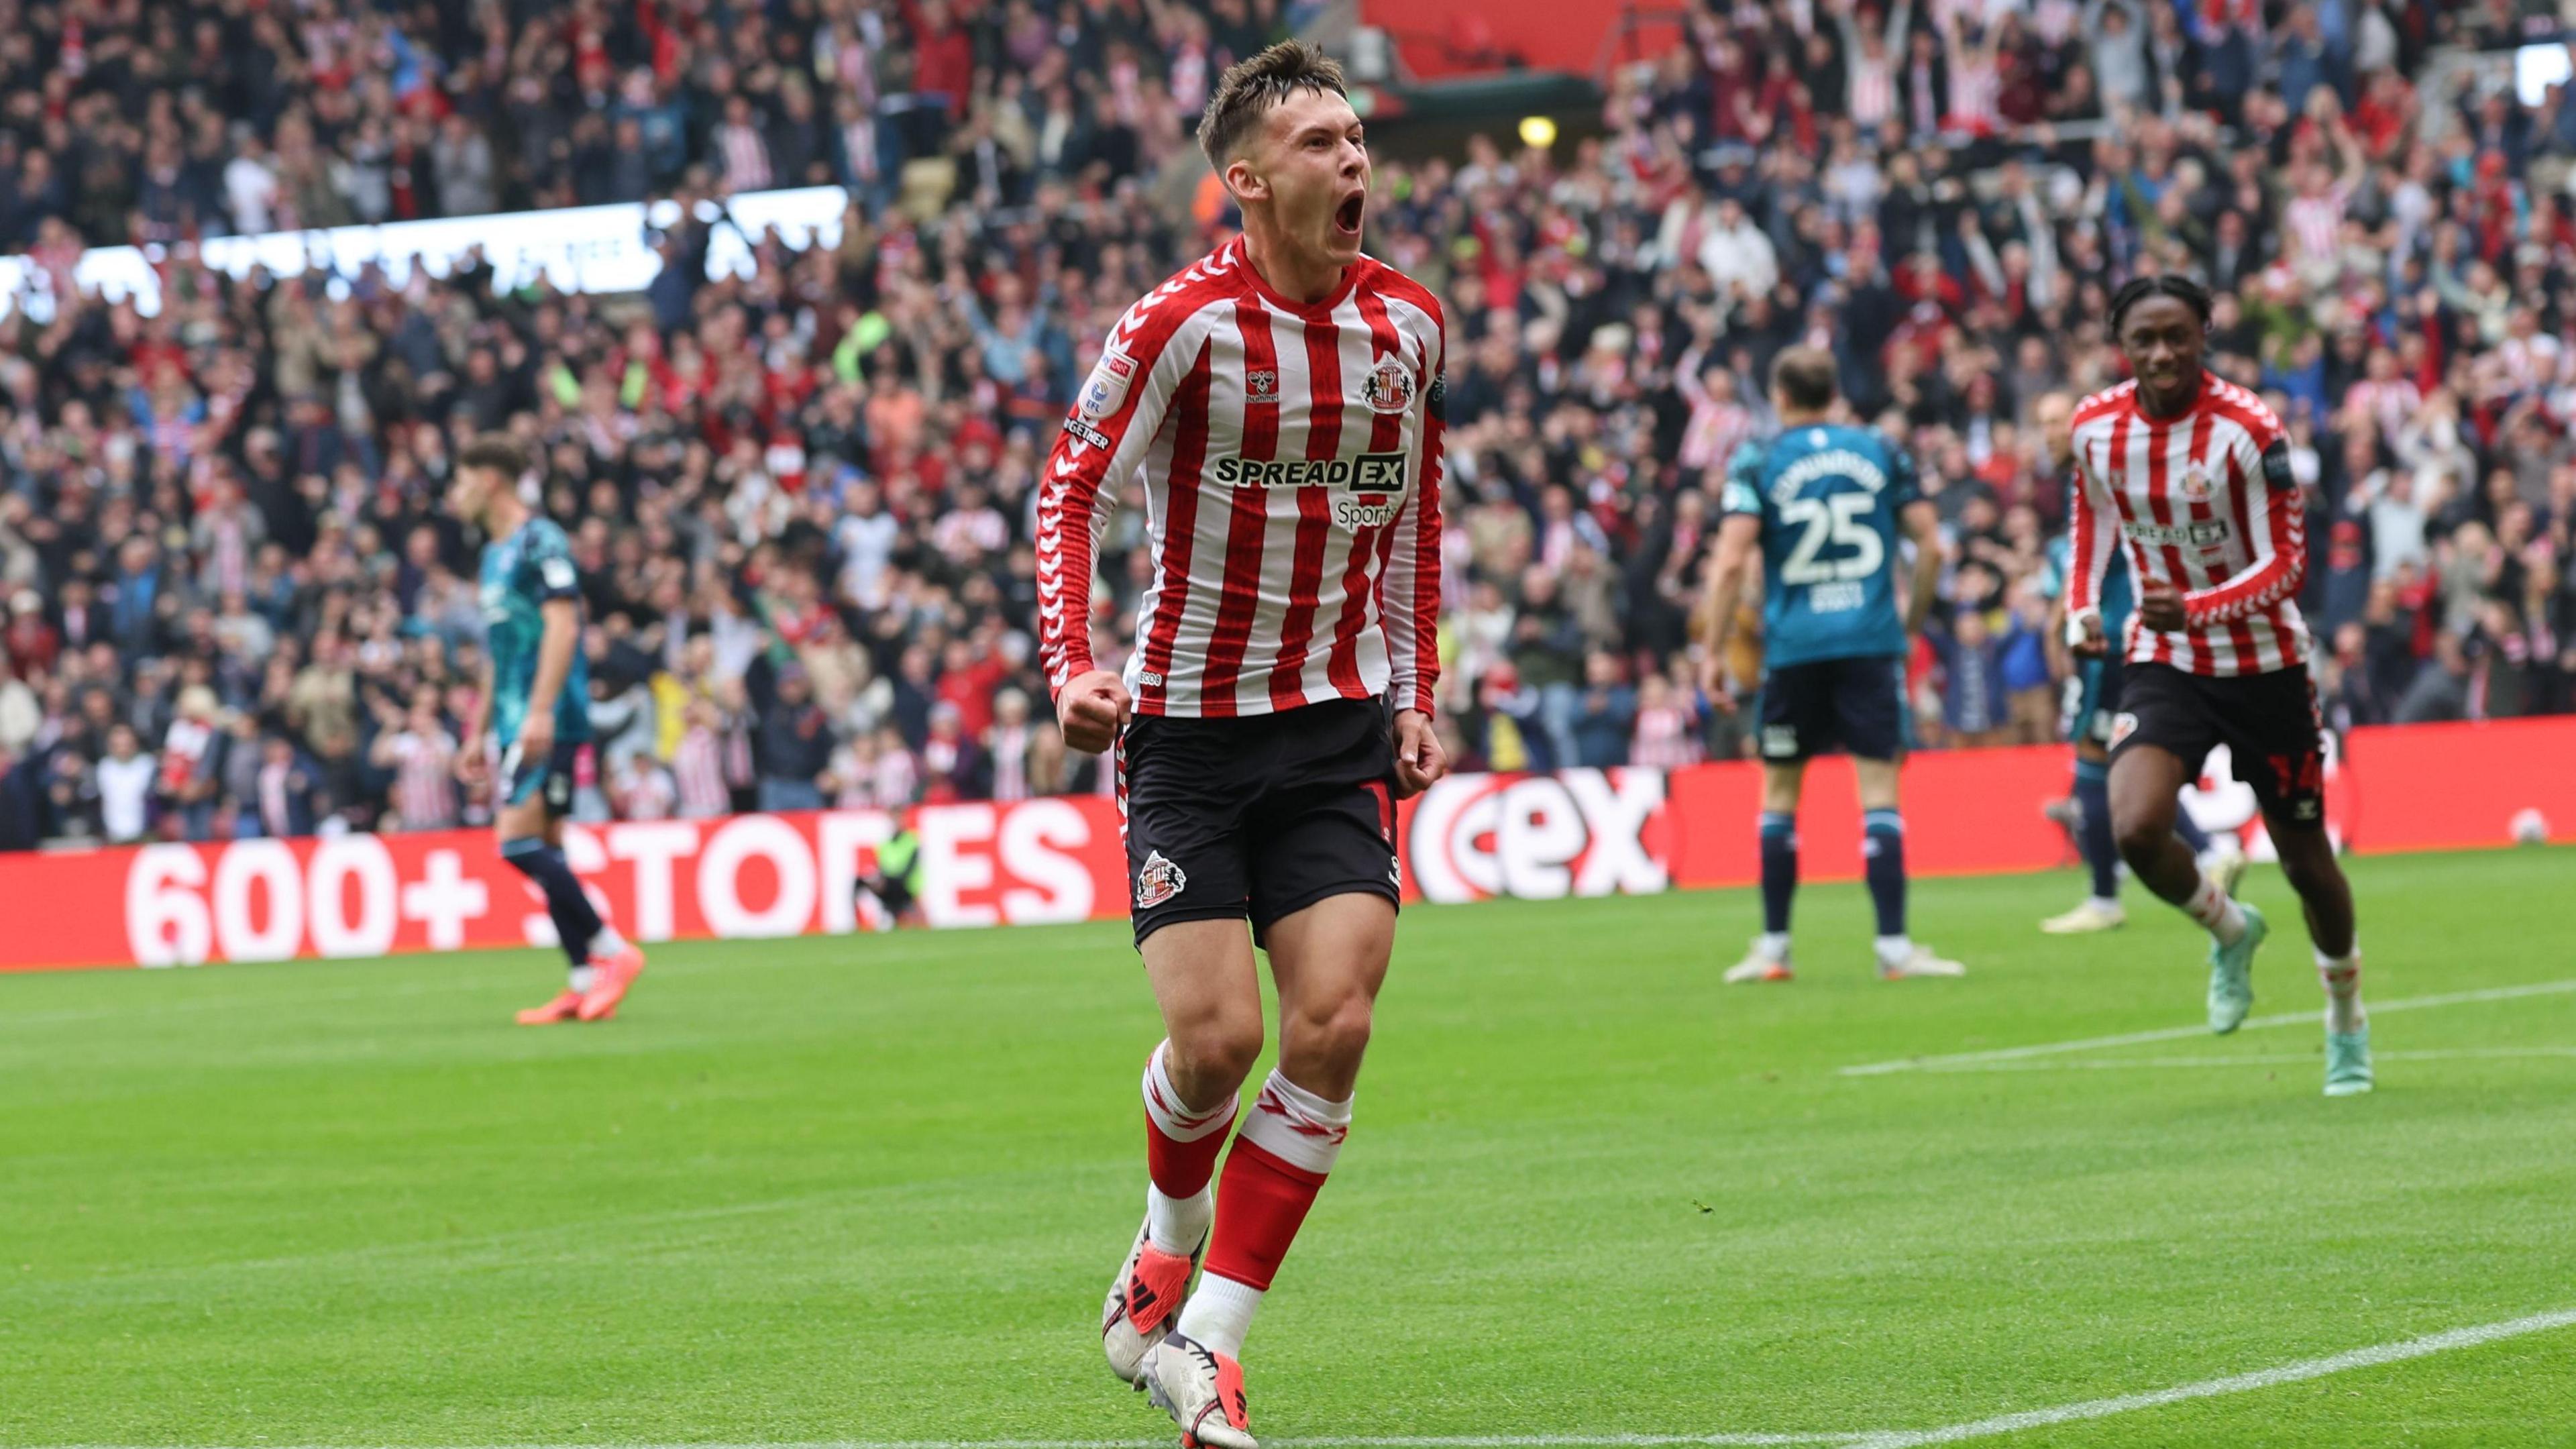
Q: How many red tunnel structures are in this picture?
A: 1